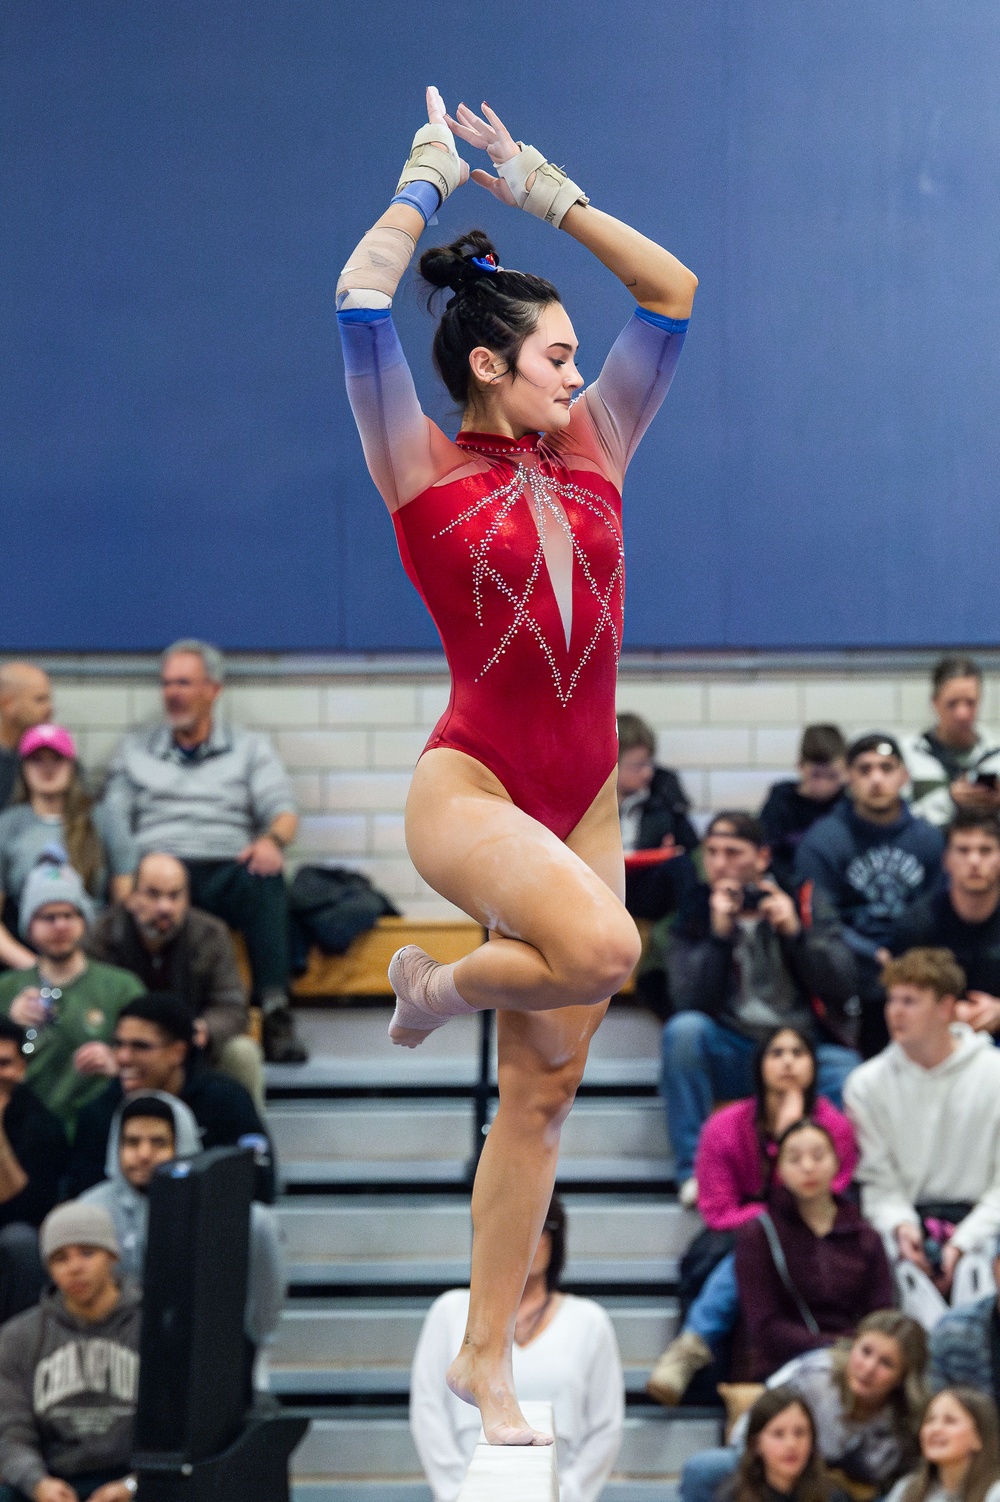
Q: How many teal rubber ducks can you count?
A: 0